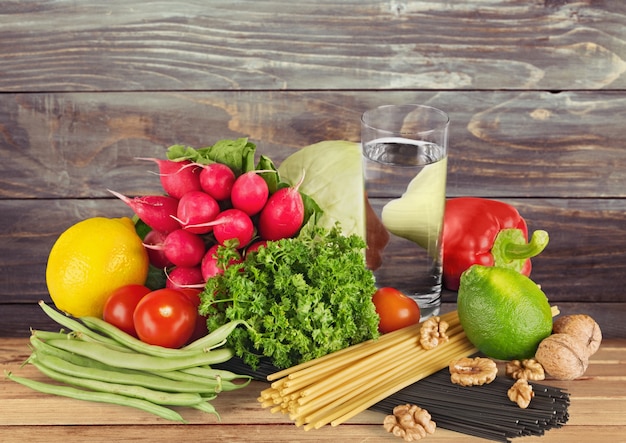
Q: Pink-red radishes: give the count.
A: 12